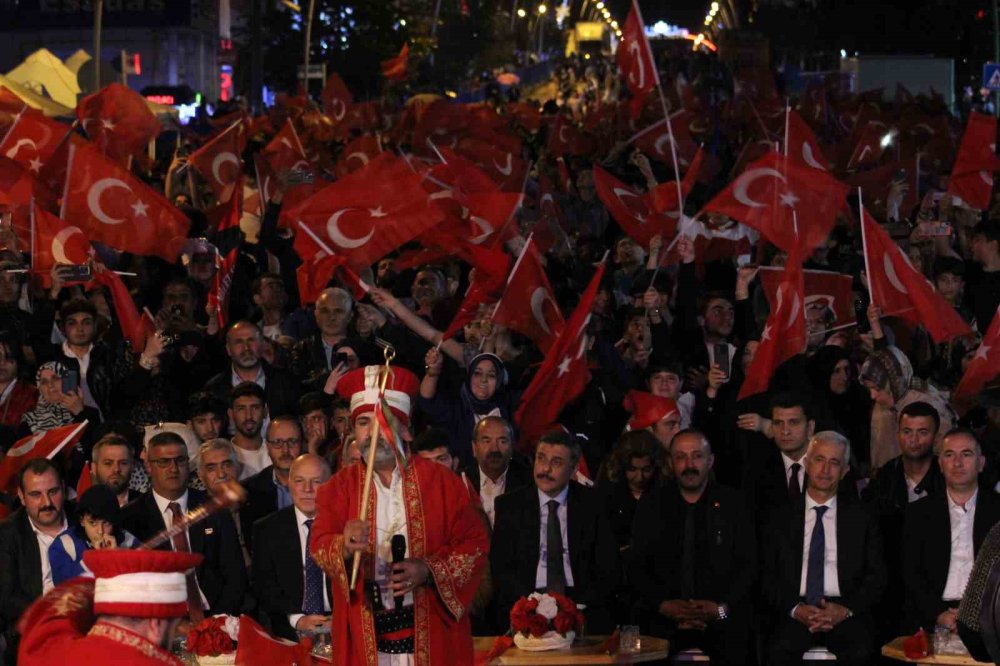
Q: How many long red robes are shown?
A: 2